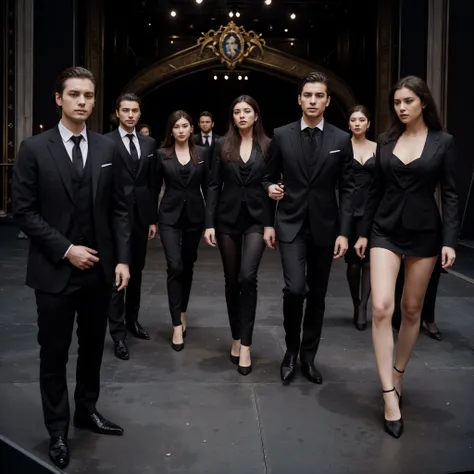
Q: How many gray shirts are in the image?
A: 0